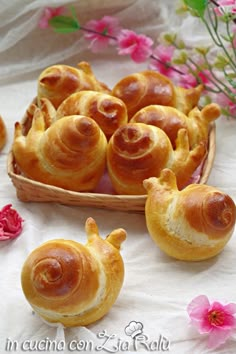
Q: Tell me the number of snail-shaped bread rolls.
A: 8